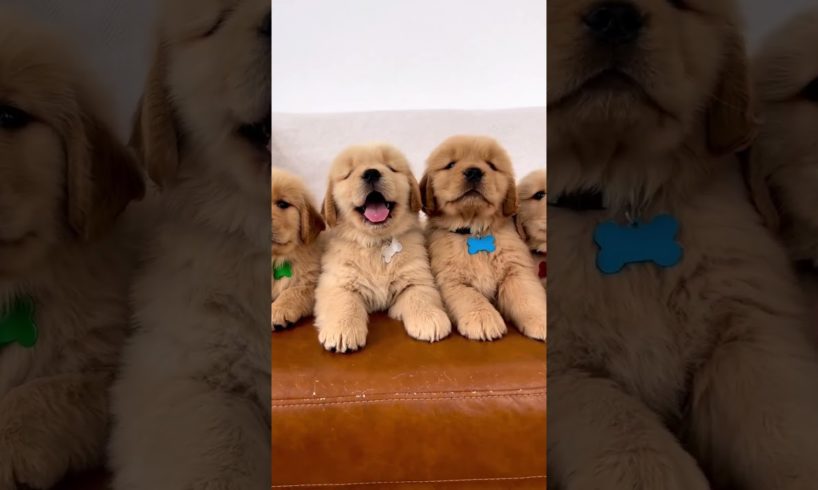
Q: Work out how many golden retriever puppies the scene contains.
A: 4